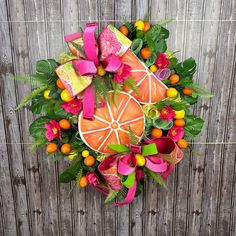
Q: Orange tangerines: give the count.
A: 14